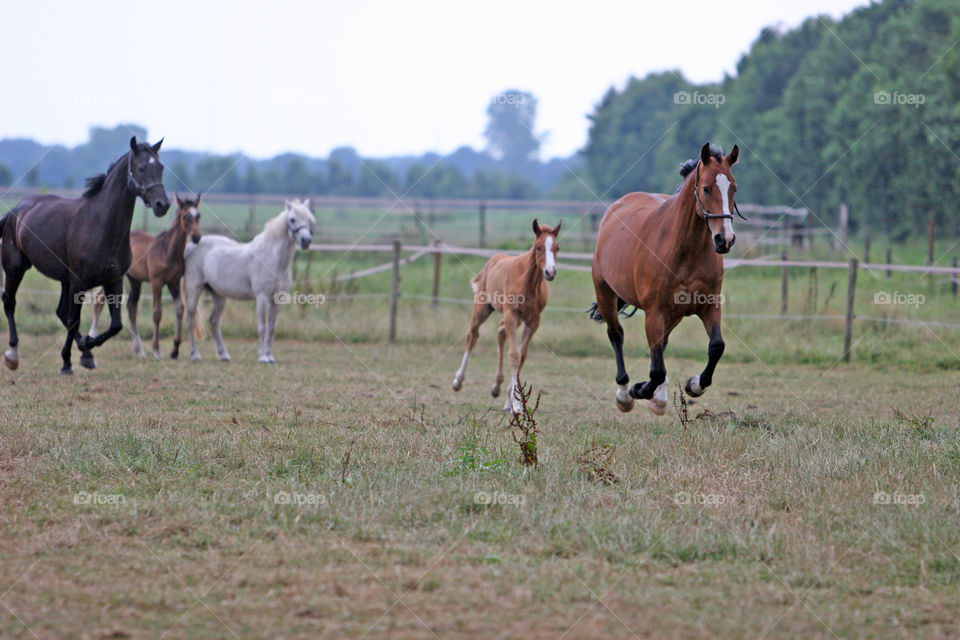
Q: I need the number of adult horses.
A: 3